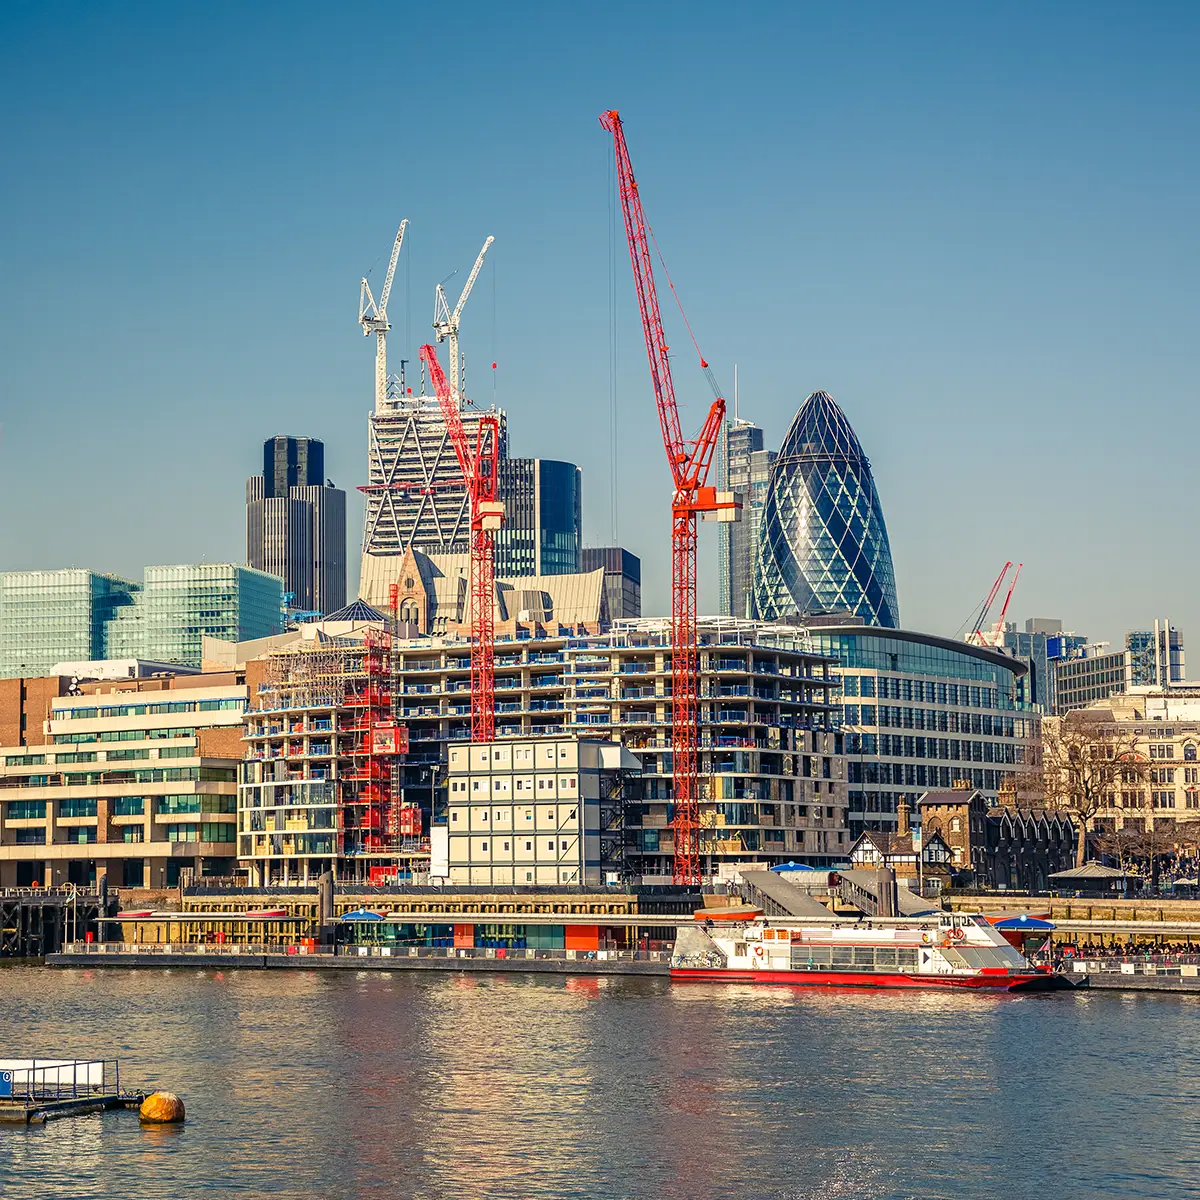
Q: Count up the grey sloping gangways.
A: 2